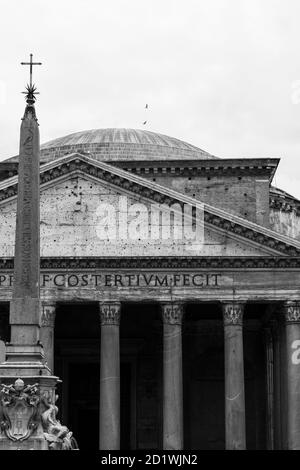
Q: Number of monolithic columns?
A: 5